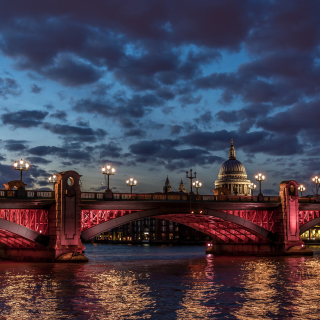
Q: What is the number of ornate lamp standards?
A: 10